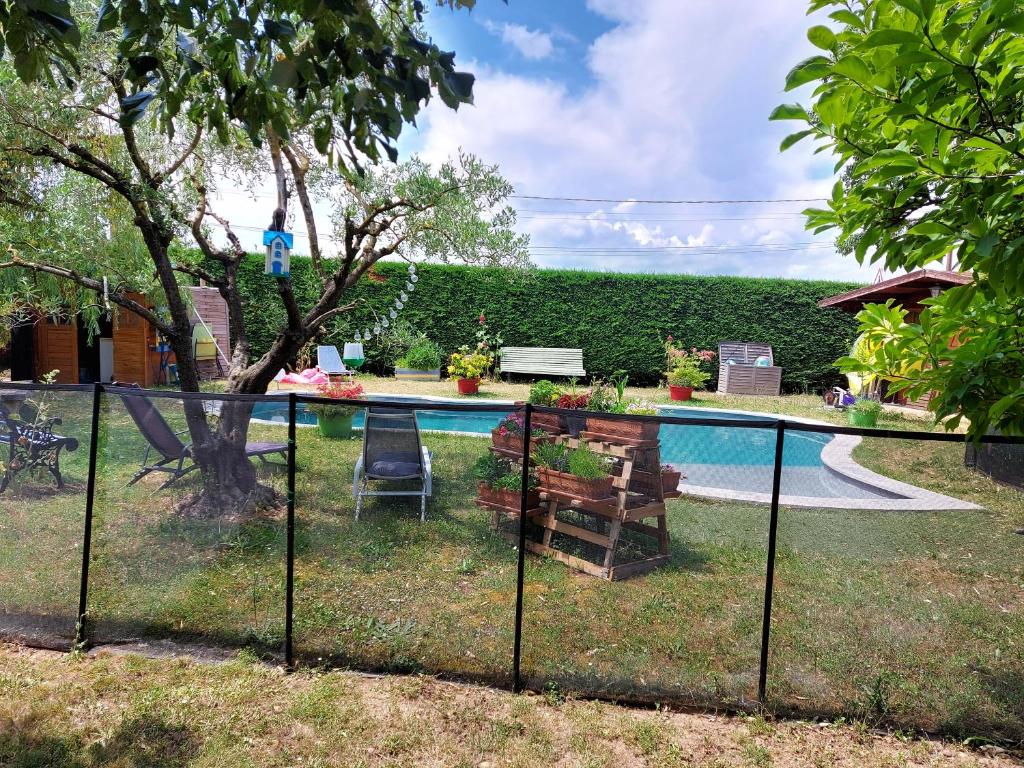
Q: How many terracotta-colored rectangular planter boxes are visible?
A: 6